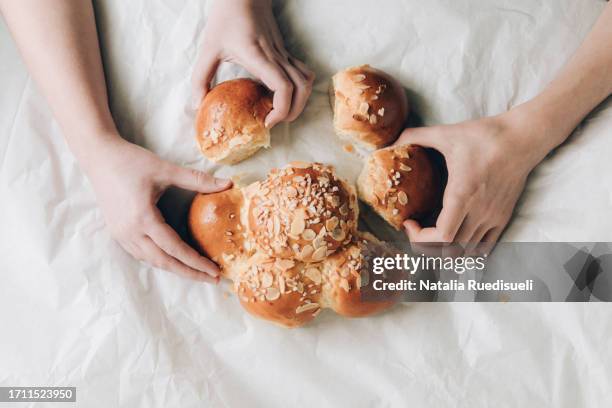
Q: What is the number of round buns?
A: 7